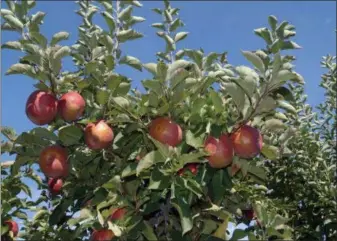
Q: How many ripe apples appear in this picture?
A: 13